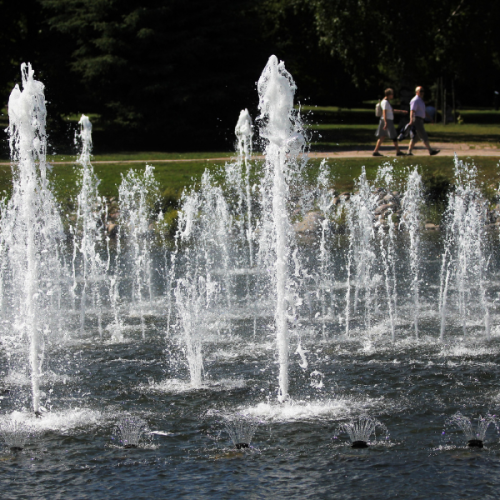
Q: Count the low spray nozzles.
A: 5